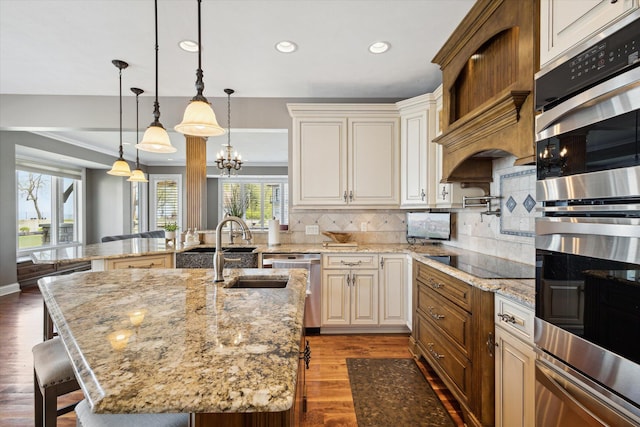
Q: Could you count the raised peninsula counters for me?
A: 1